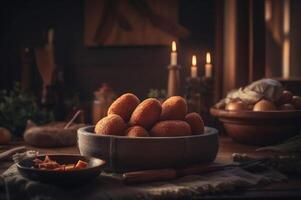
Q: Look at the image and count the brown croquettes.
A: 7